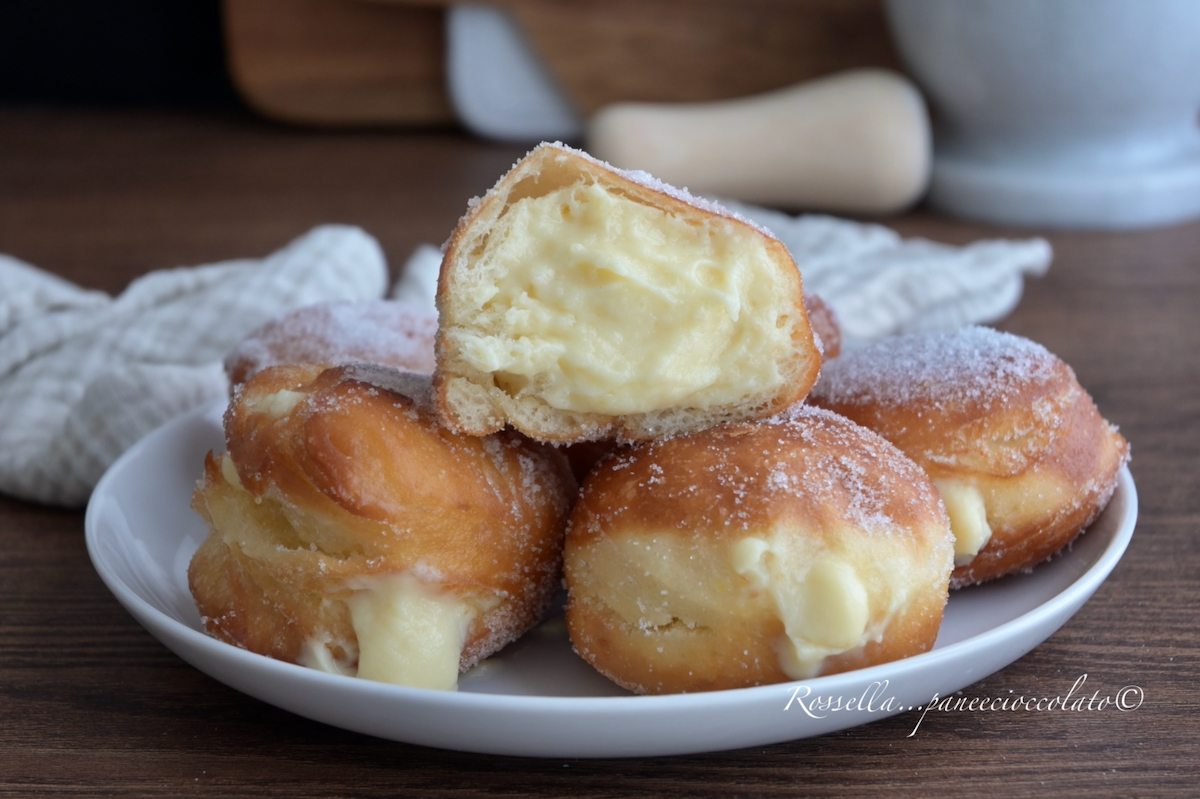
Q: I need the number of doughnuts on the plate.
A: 6